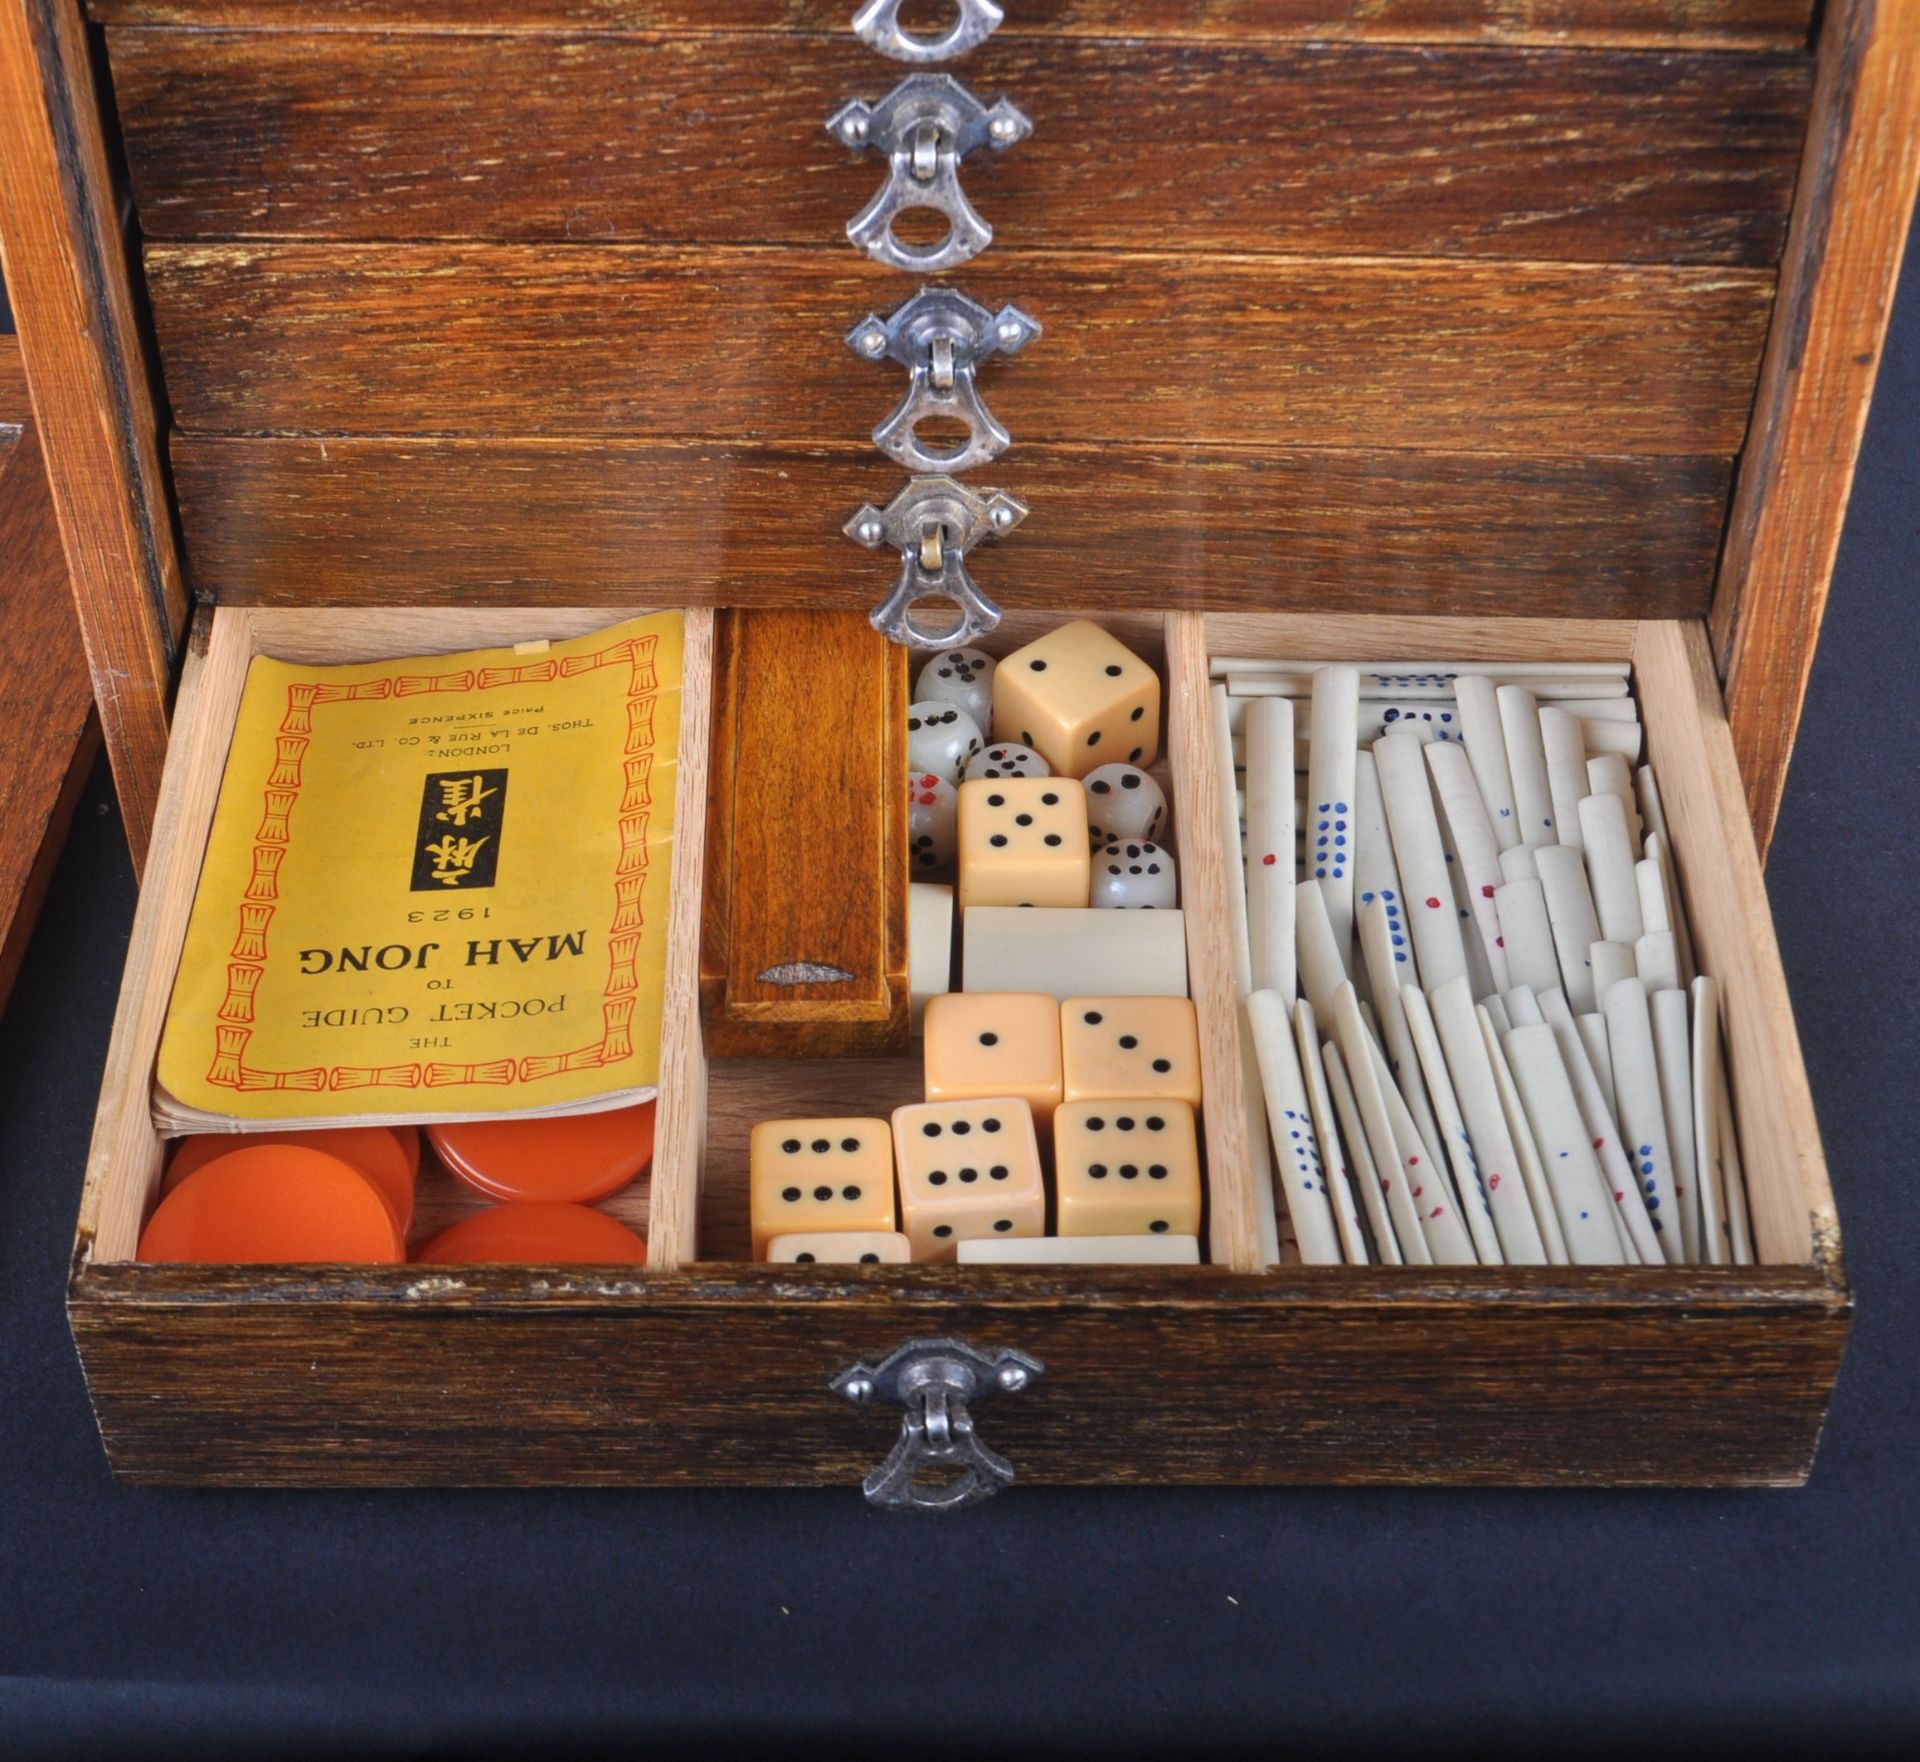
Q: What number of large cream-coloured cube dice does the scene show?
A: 8